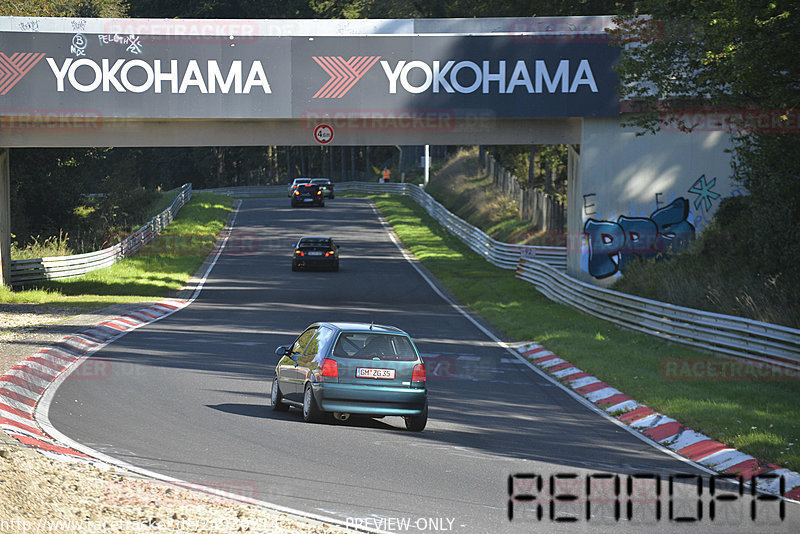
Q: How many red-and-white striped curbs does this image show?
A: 2